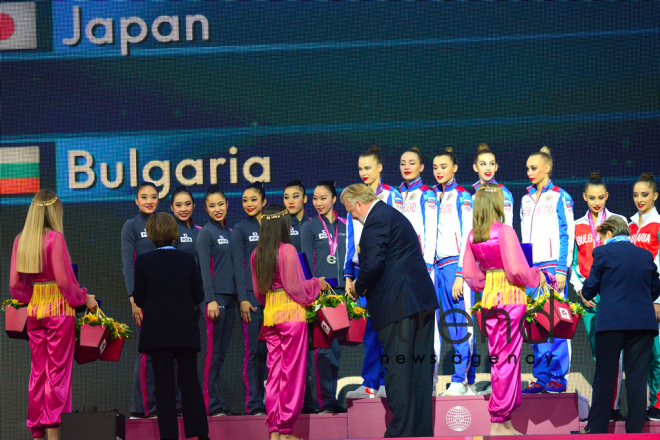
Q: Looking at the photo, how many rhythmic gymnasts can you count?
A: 13